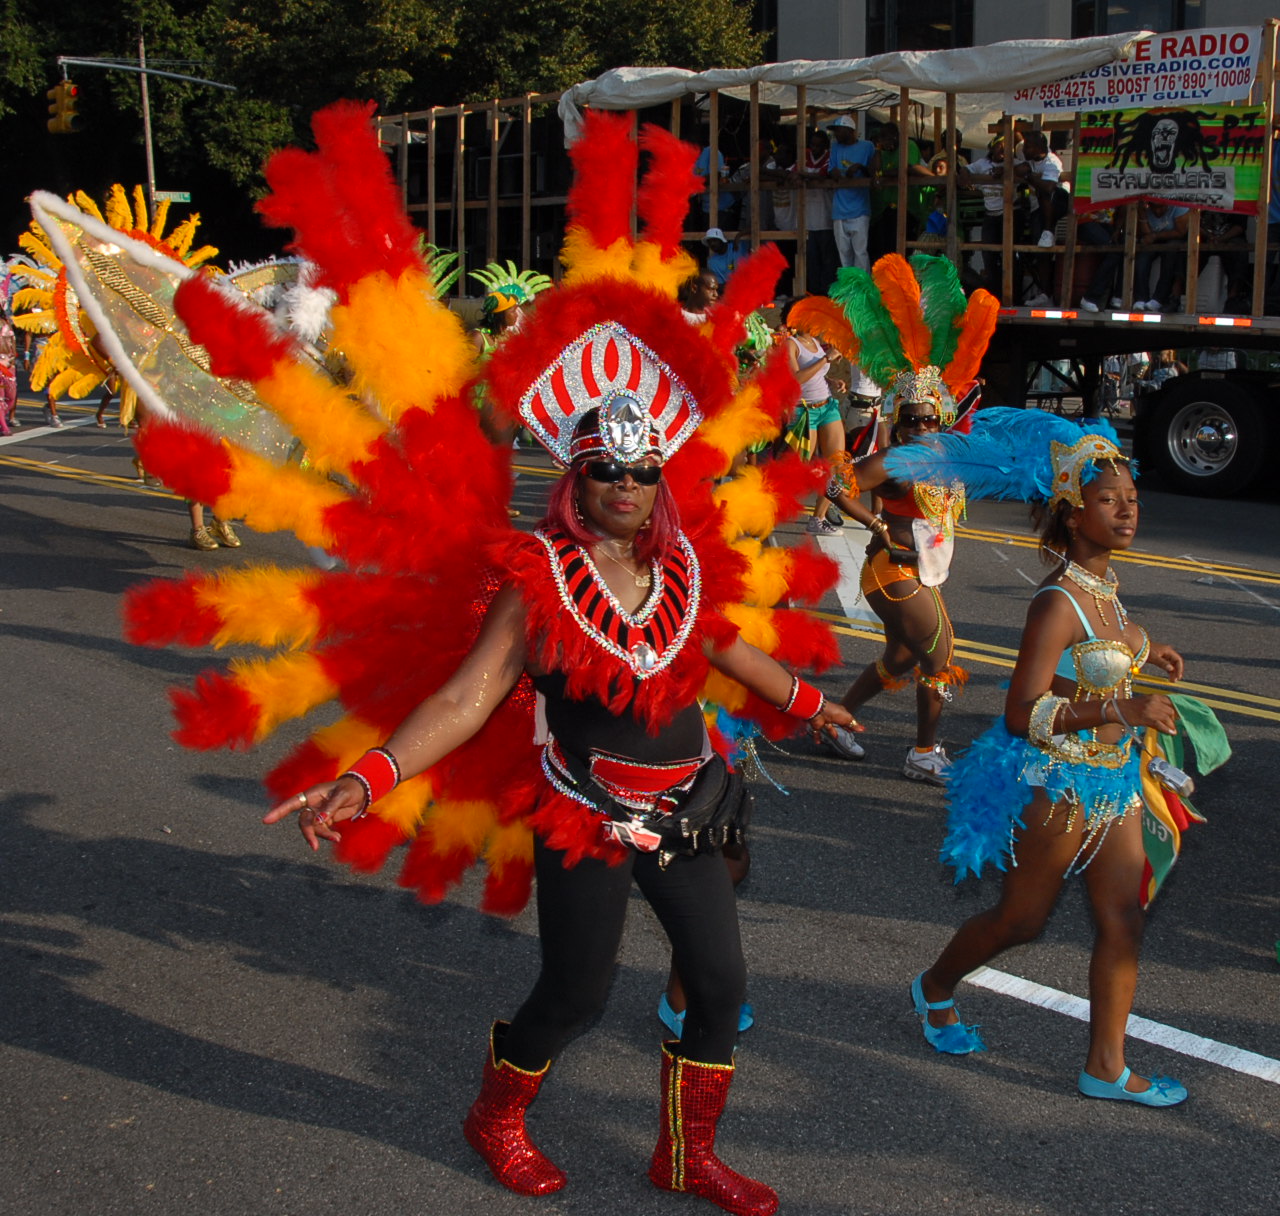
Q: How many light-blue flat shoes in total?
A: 4